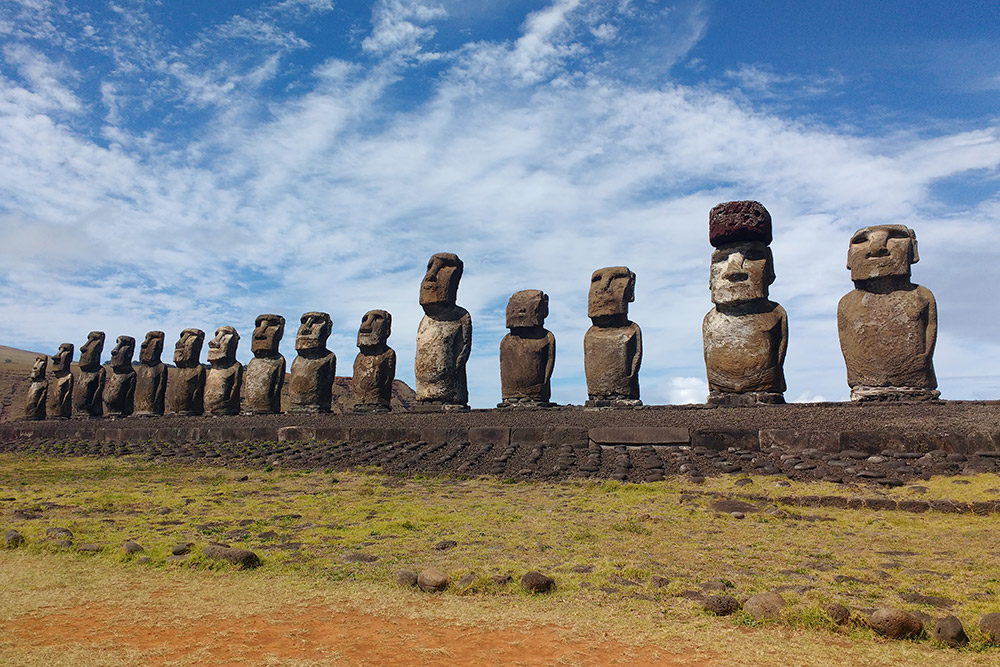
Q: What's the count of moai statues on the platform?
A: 15